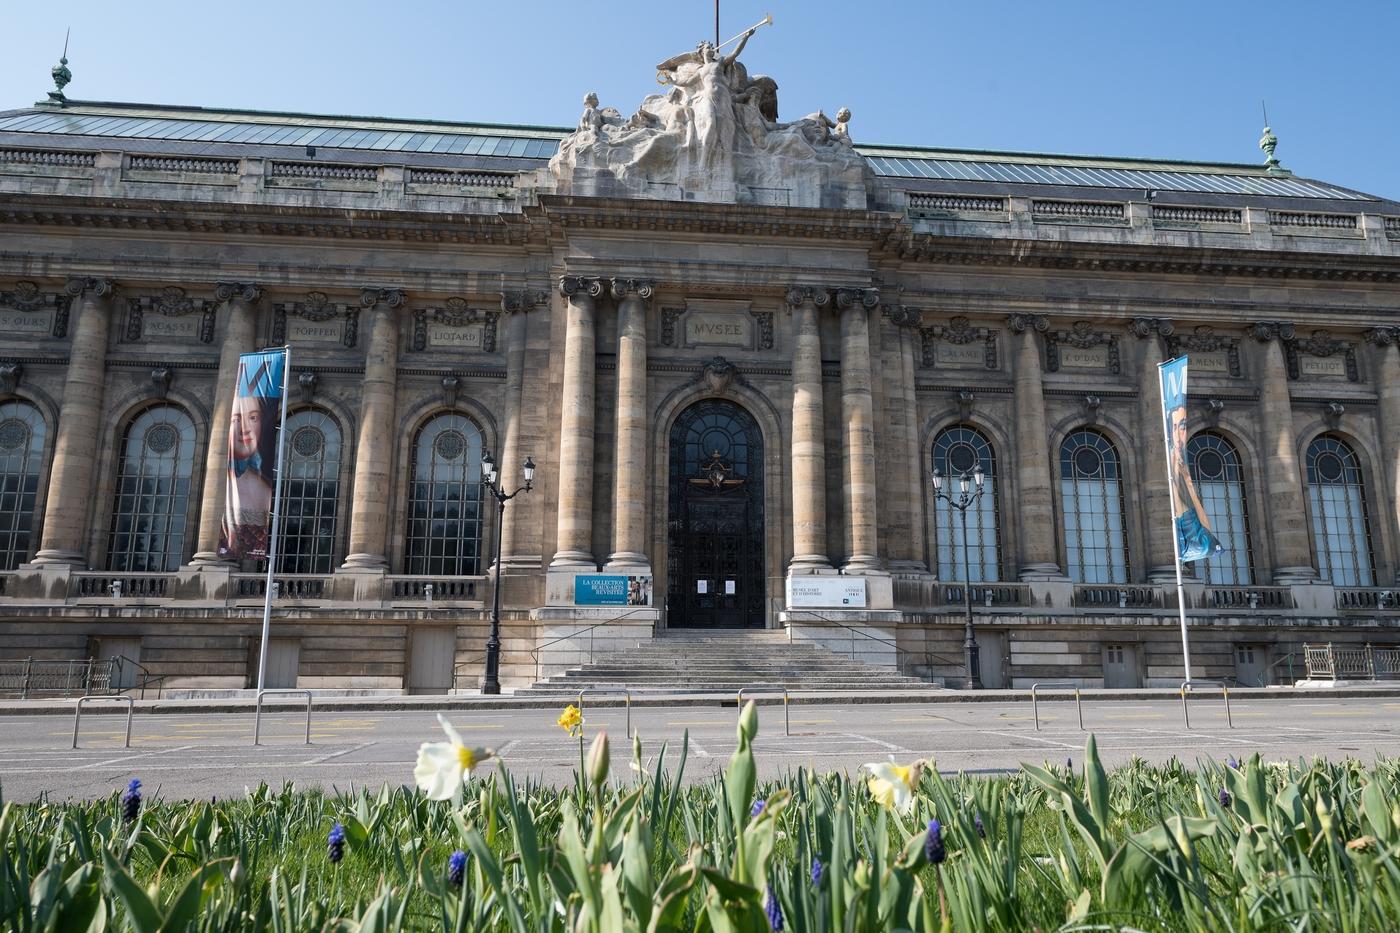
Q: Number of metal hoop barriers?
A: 6